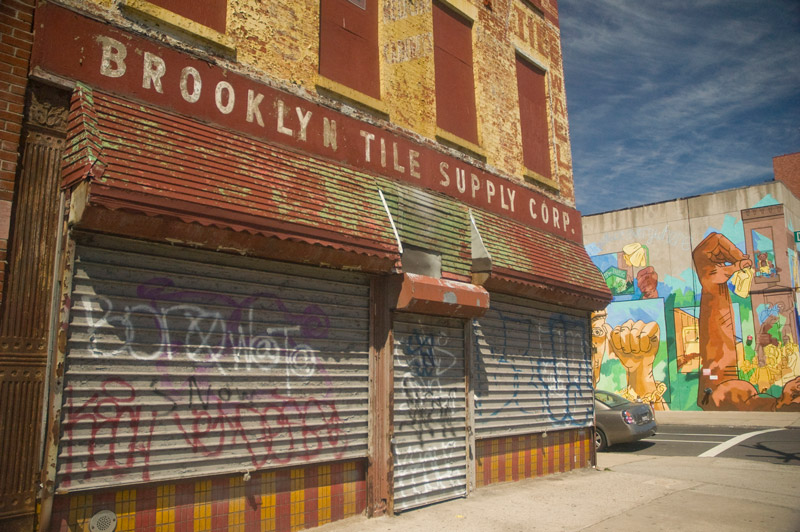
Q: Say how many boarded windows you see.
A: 4